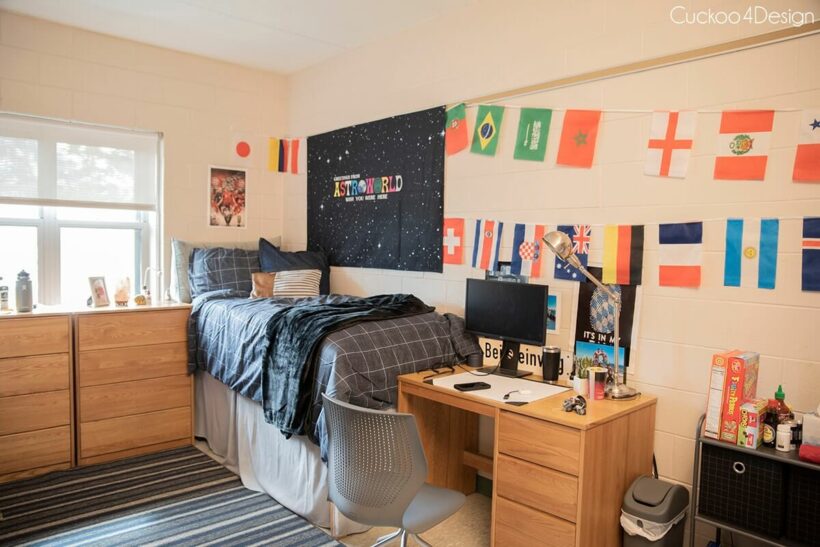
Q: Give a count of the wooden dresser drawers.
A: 8